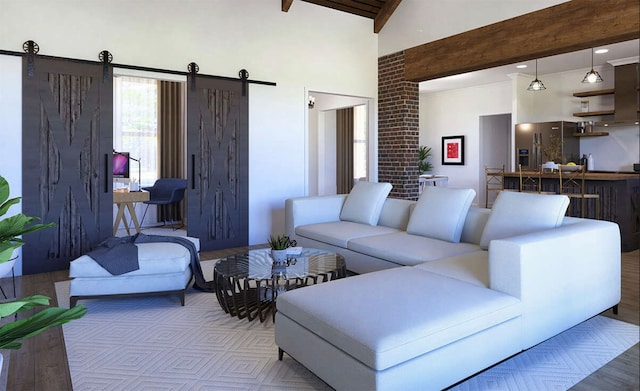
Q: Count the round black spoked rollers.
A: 4